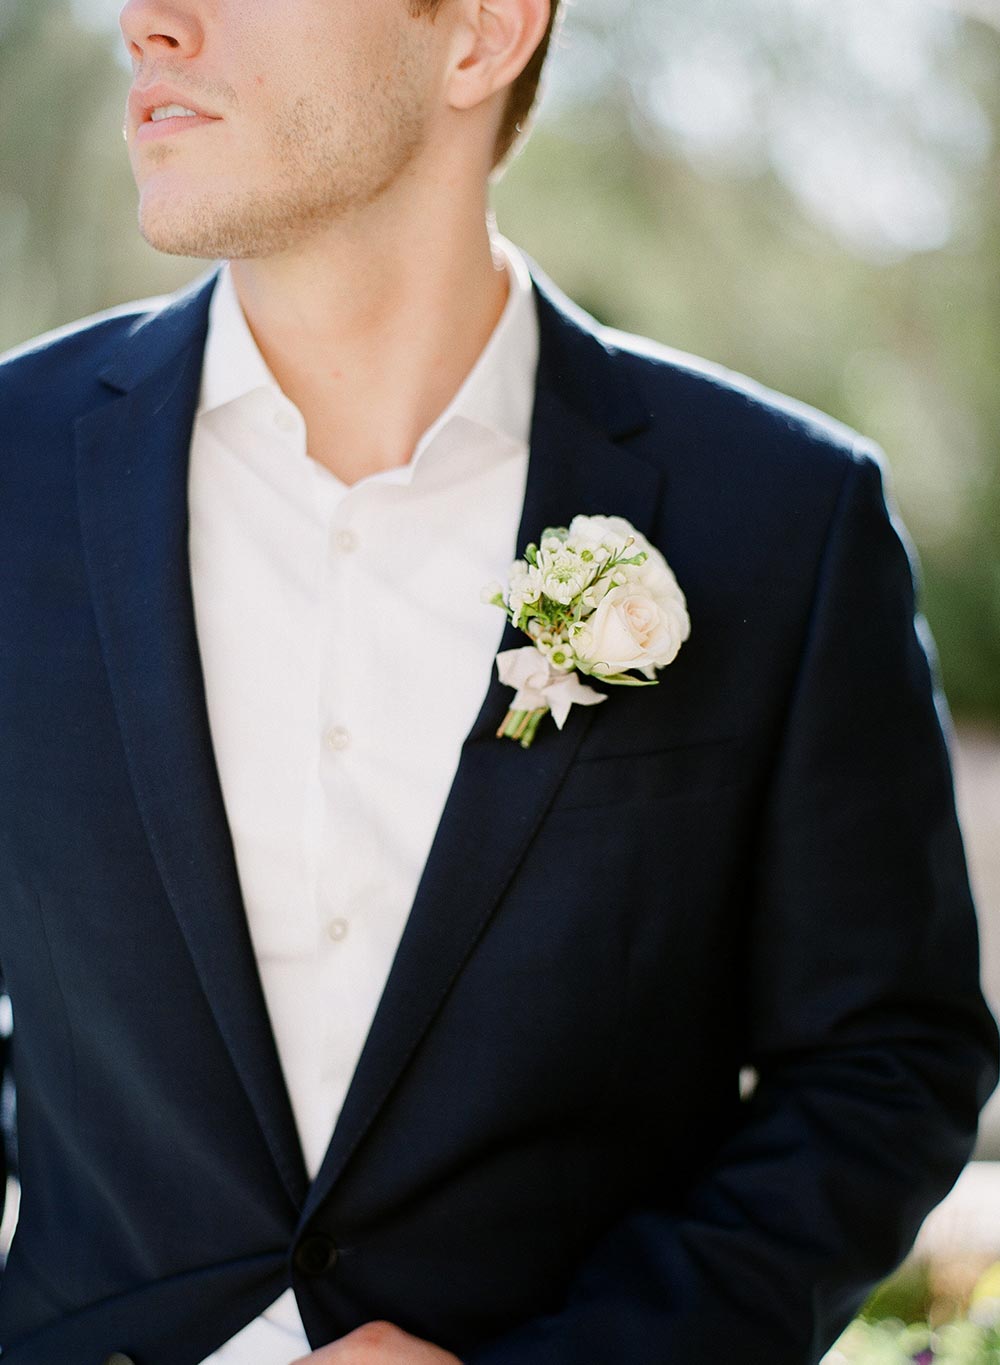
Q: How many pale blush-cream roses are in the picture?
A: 1